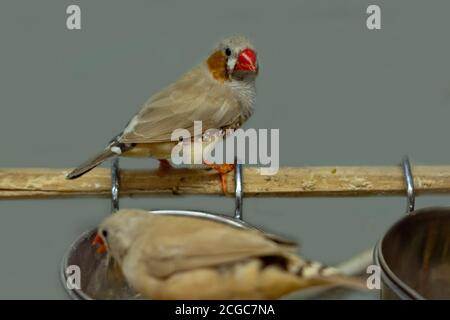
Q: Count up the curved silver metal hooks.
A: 3